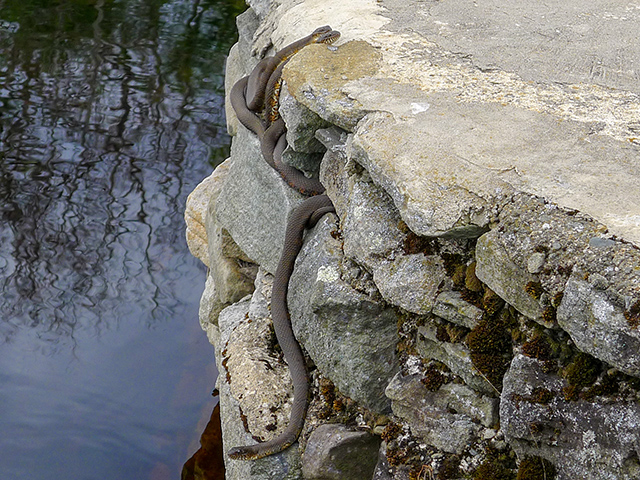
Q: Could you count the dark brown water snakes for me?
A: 3